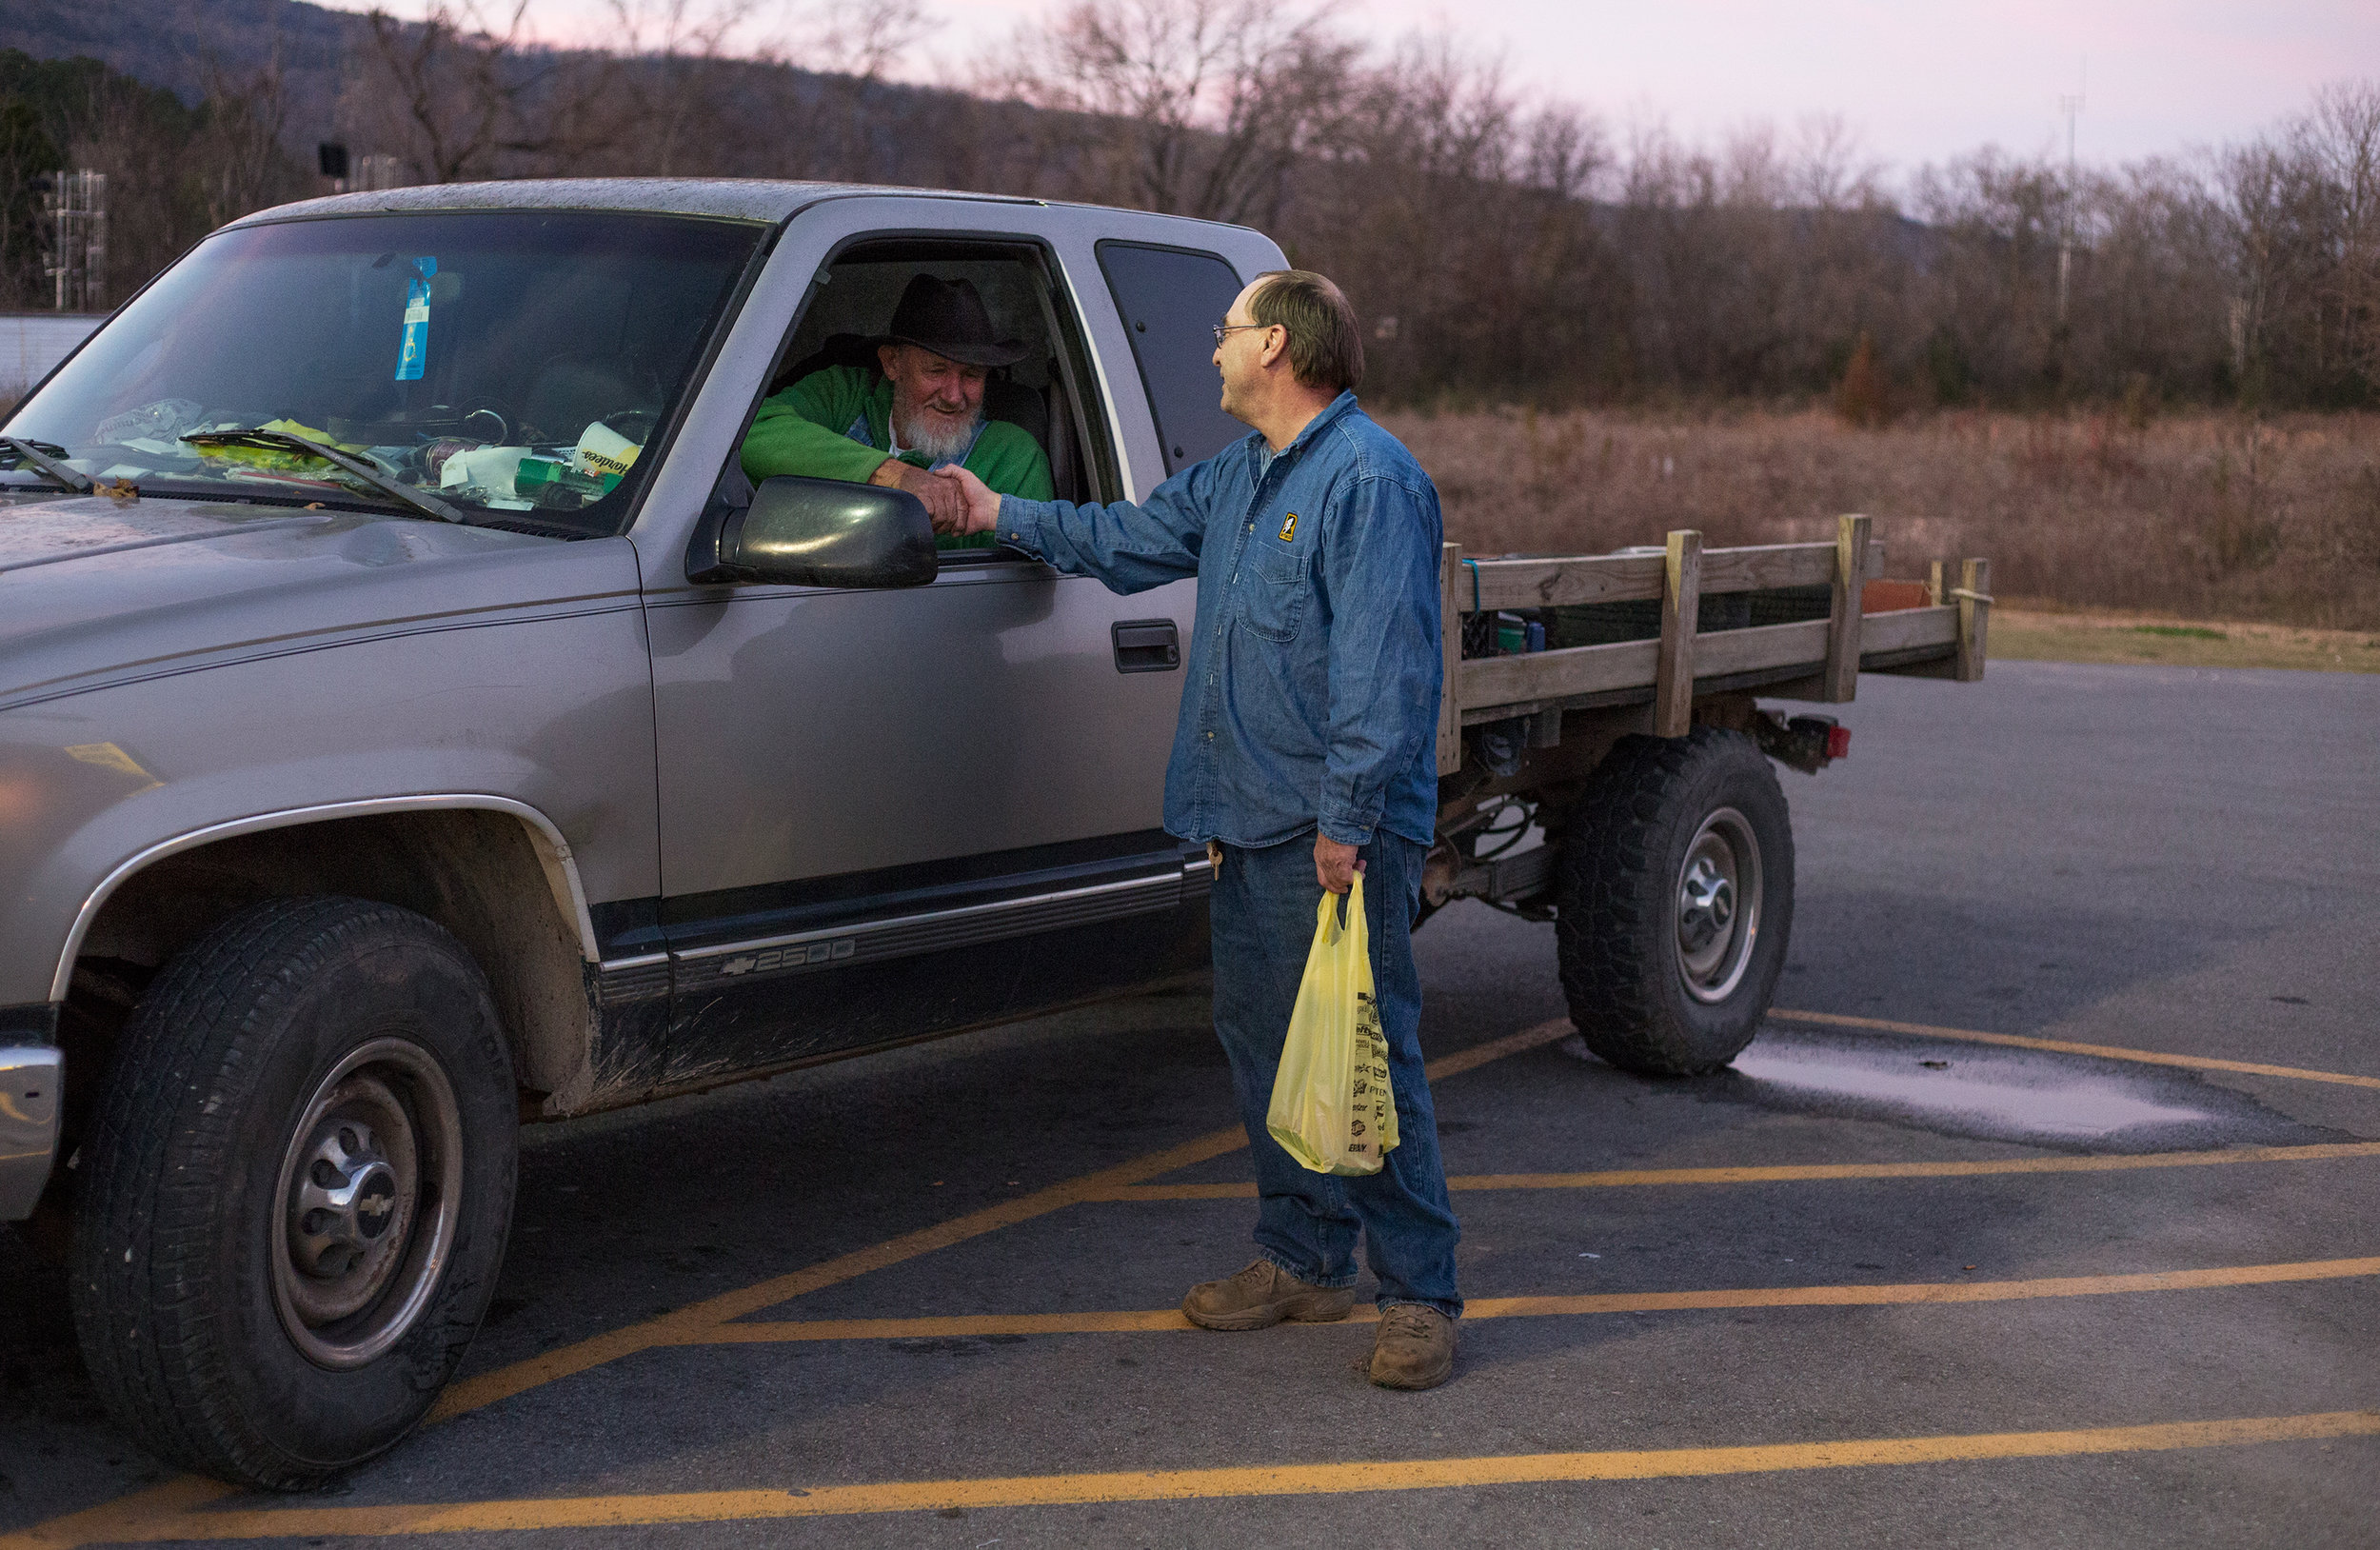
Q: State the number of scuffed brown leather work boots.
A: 2